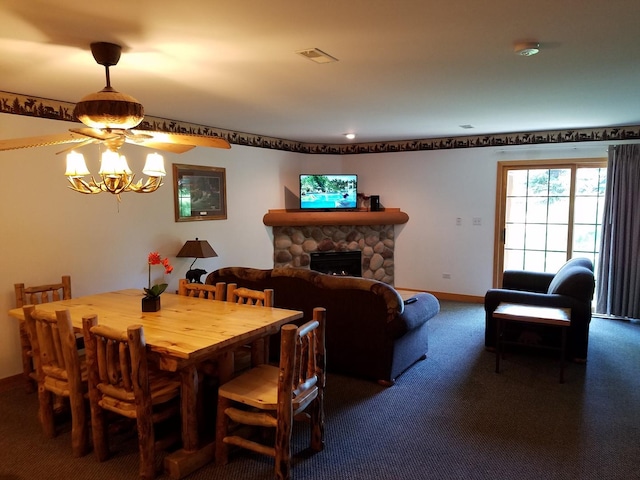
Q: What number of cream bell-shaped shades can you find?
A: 4